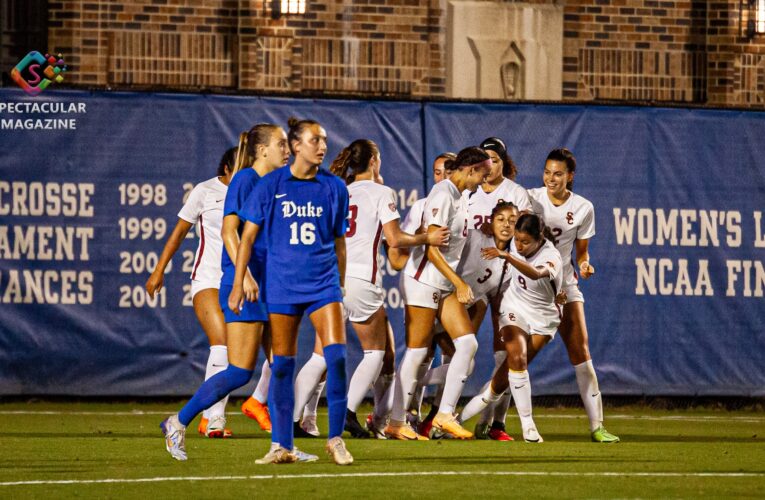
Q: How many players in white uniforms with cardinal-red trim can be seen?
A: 8